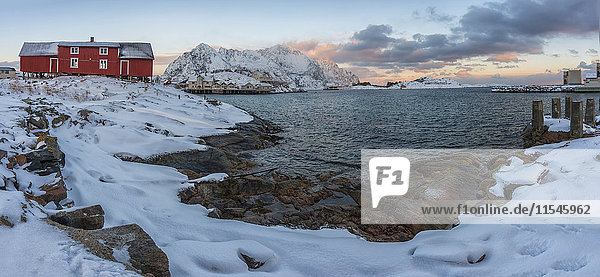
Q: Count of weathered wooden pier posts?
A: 5